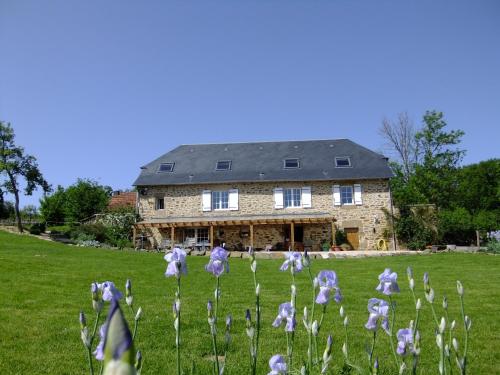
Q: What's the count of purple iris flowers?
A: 11